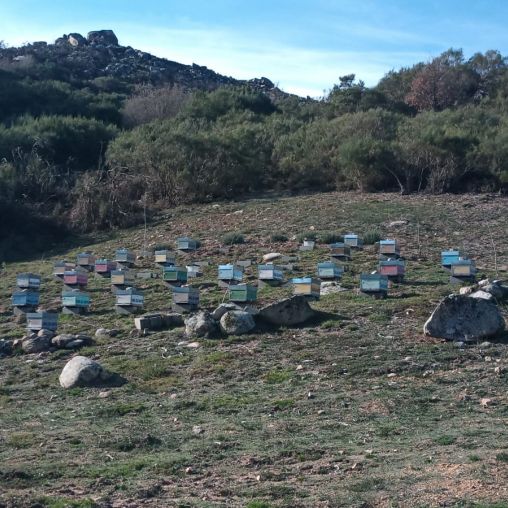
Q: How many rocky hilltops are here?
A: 1